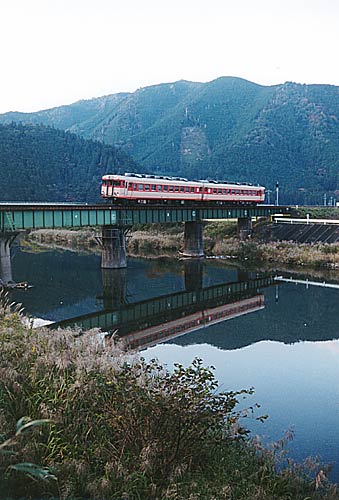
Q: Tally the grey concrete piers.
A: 4